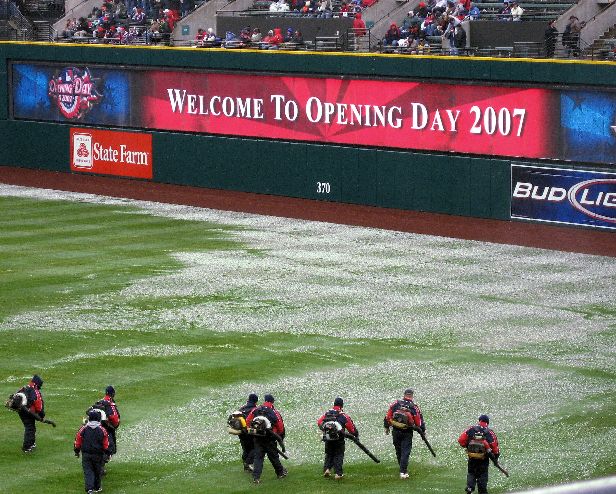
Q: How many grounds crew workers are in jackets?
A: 8